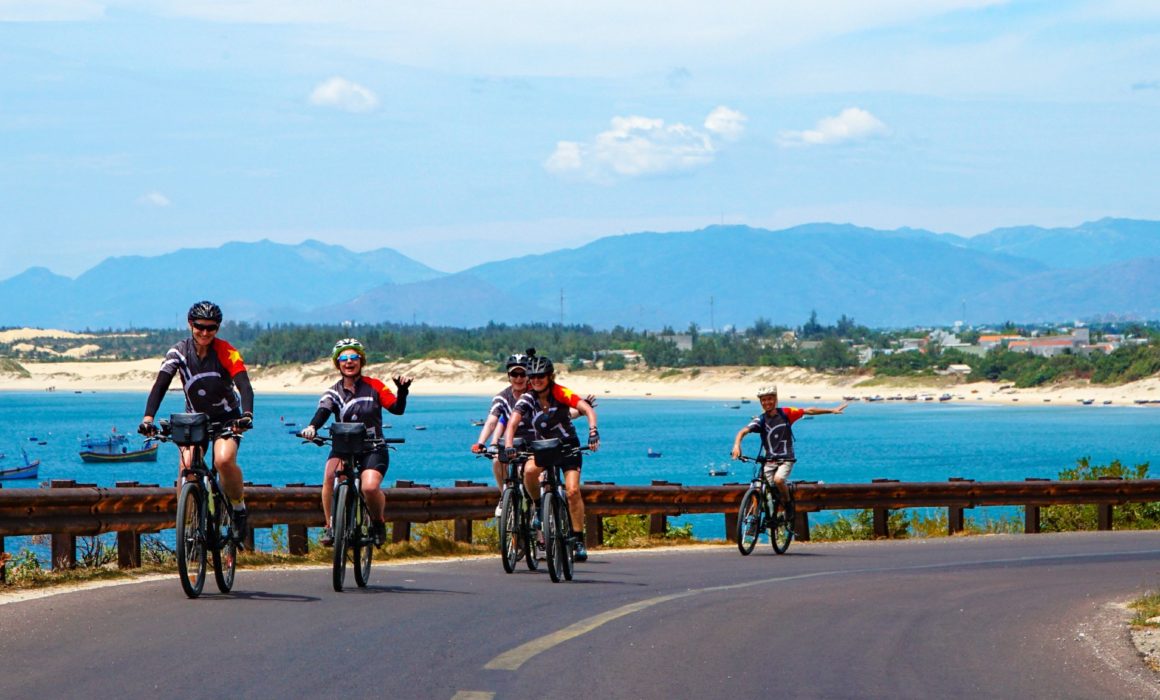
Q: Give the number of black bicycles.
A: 5